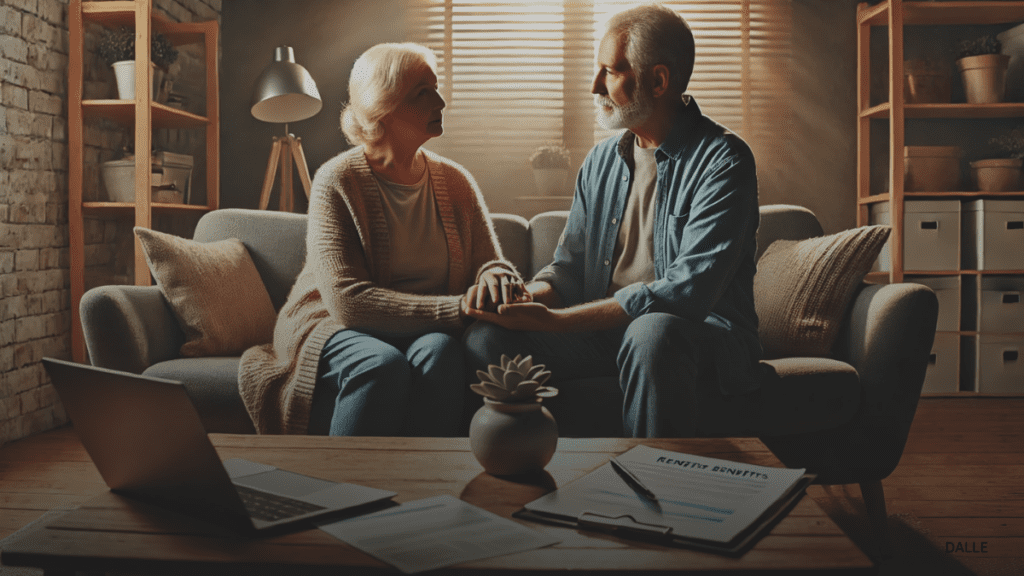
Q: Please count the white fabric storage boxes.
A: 6